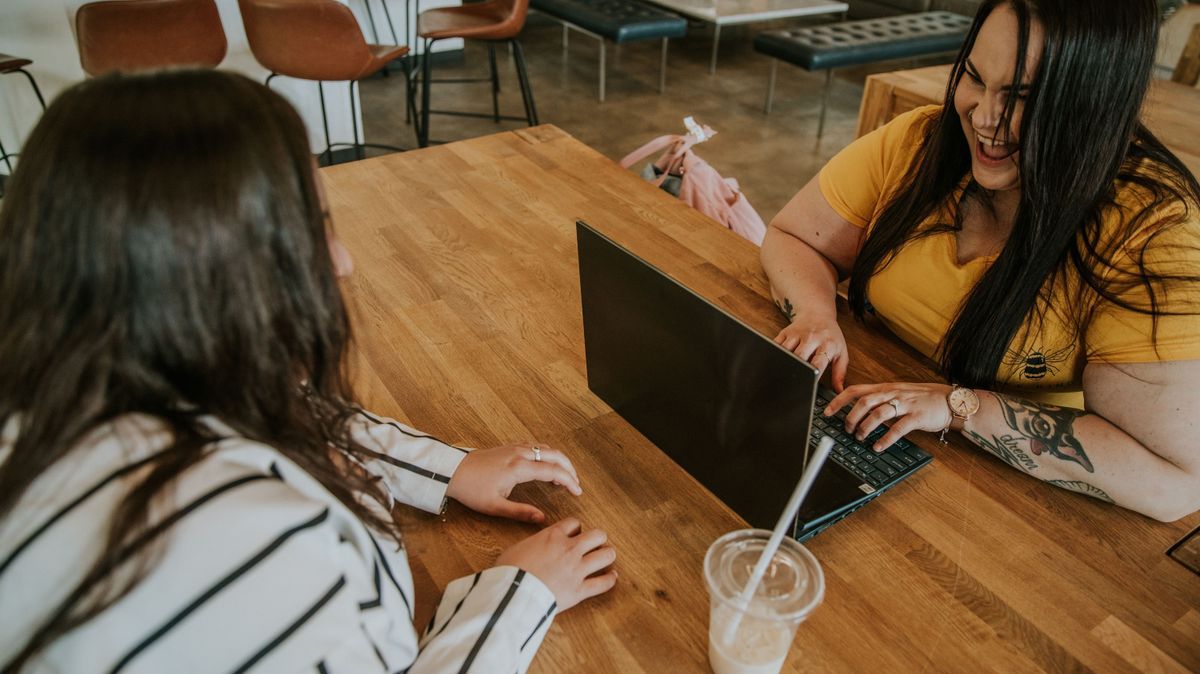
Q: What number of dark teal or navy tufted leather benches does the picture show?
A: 2